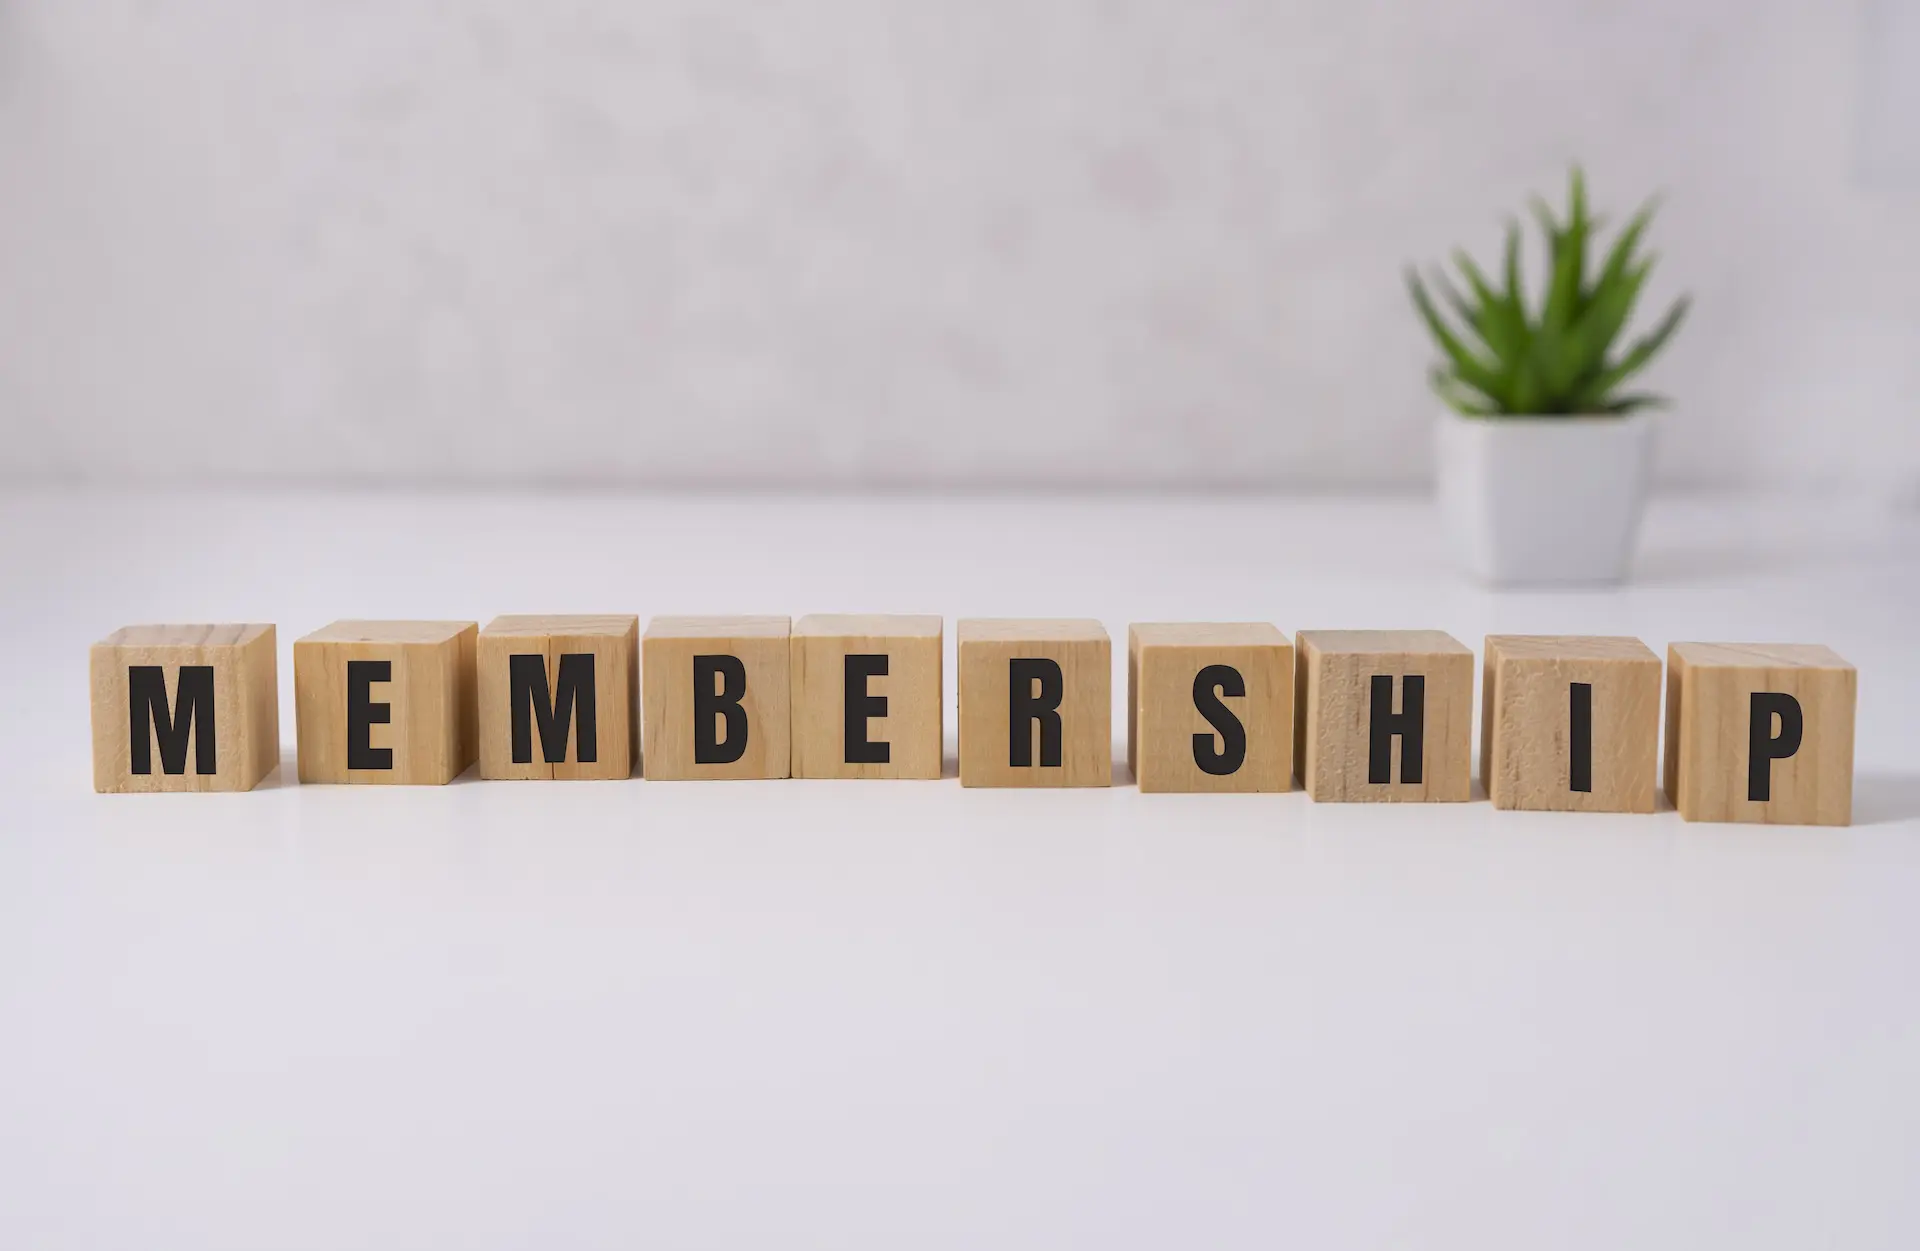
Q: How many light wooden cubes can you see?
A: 10